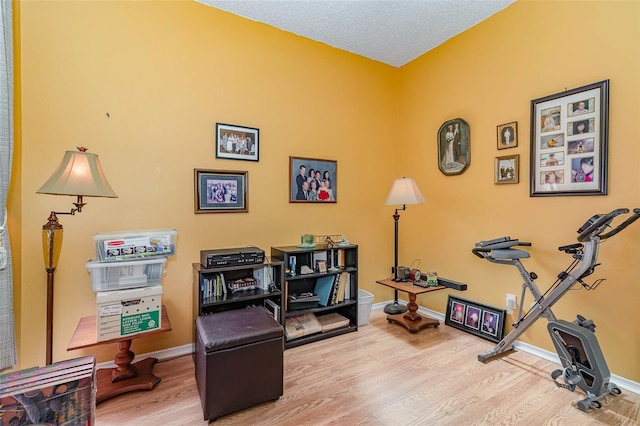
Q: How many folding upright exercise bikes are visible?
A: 1